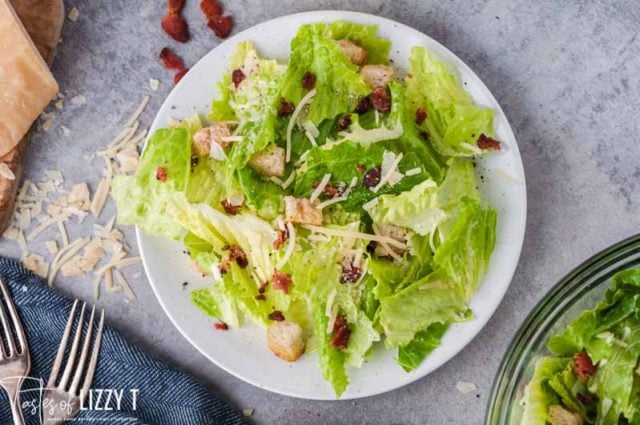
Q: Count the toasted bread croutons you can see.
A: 8